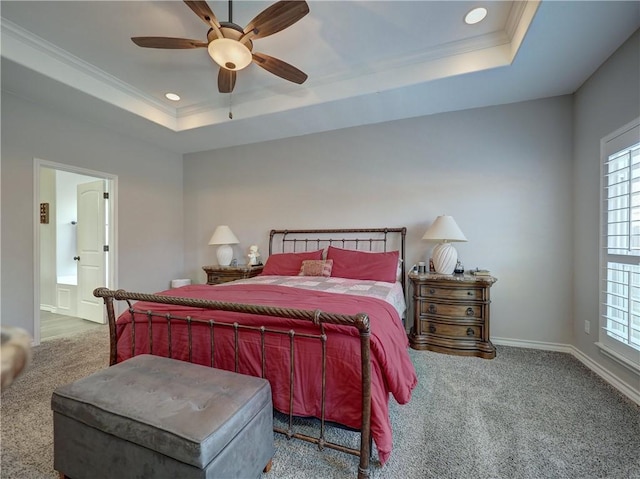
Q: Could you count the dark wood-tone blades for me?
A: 5